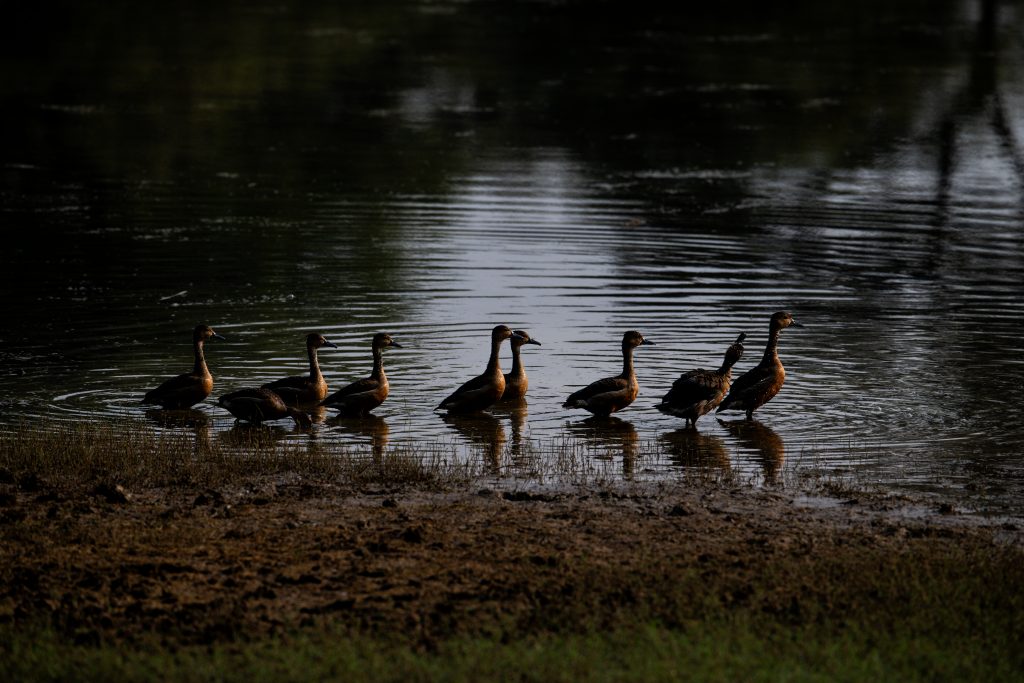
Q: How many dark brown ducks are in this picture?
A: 9